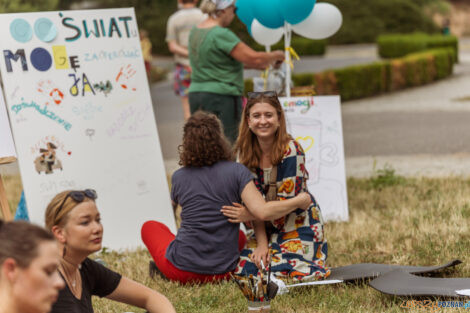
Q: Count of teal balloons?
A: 3